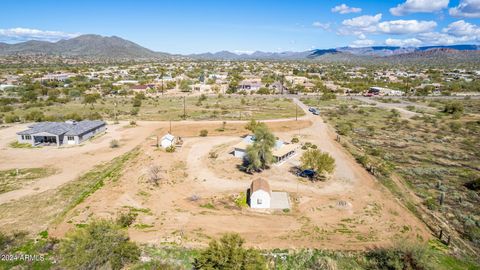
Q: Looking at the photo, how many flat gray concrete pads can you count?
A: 1